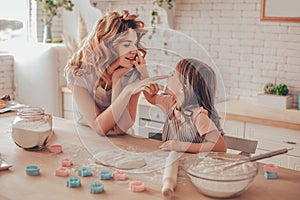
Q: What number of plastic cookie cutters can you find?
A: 12